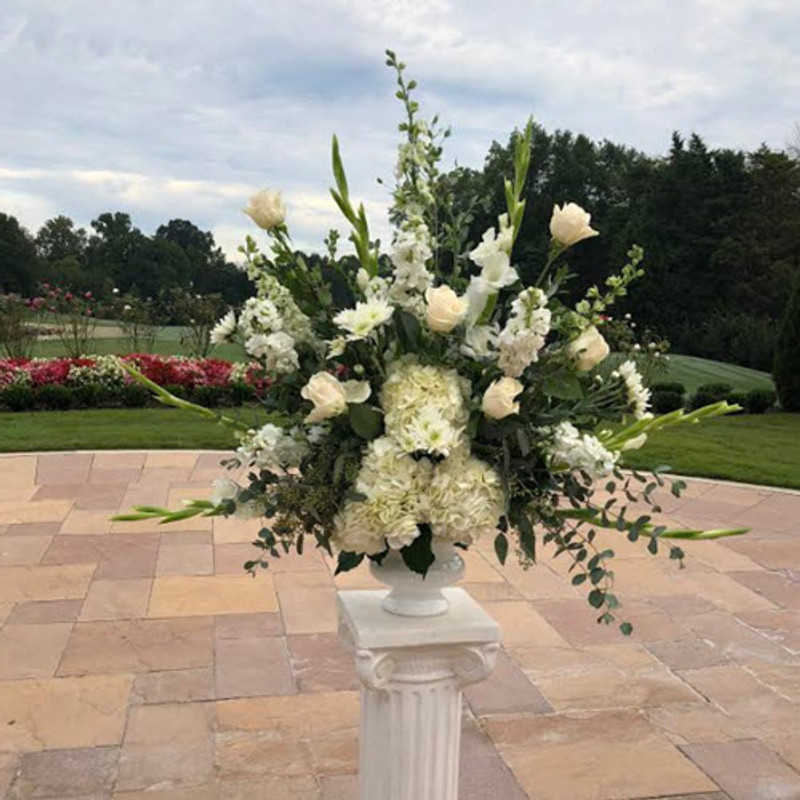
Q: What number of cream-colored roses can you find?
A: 6